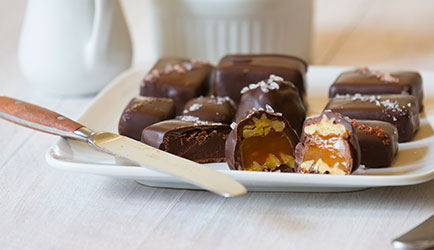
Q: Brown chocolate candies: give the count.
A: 11